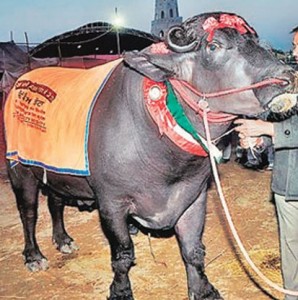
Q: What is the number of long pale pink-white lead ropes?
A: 1